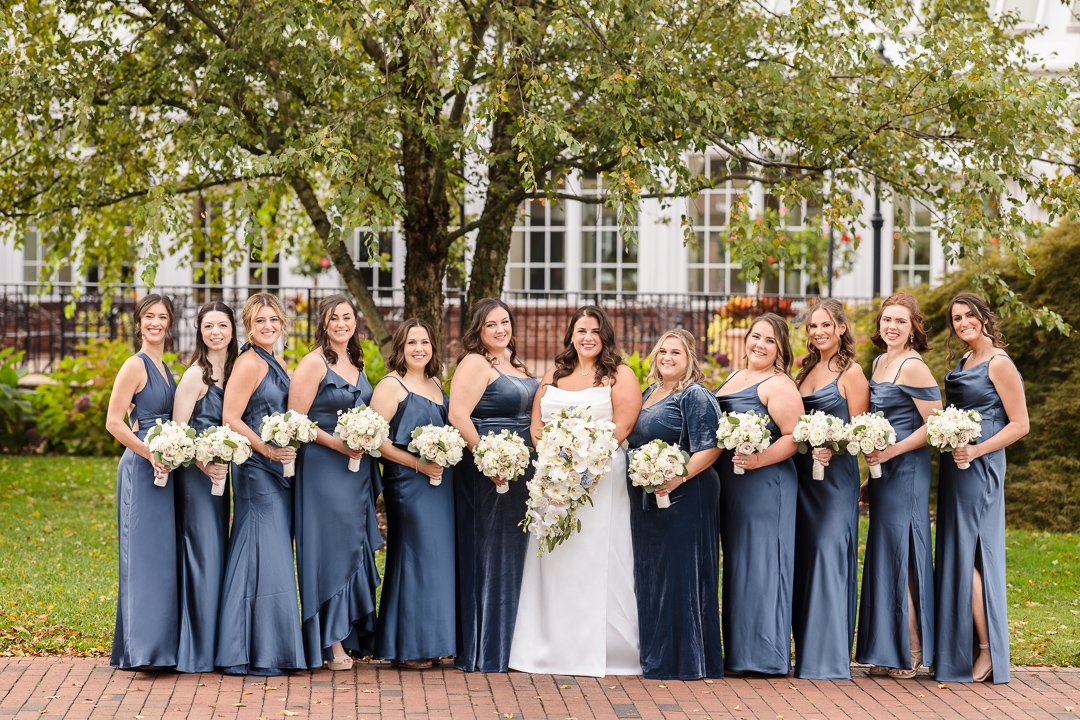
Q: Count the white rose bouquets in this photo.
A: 11